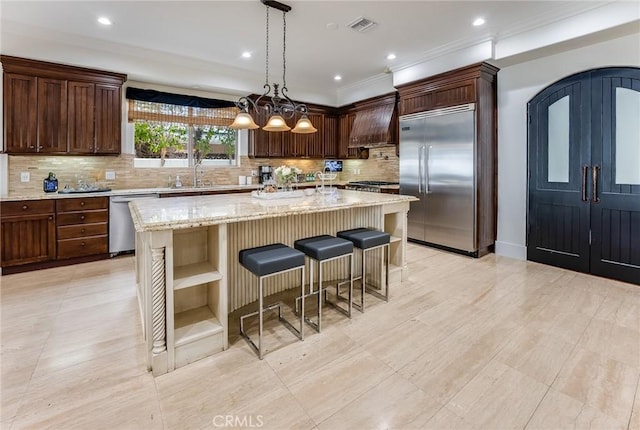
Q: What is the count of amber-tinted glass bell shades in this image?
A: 3